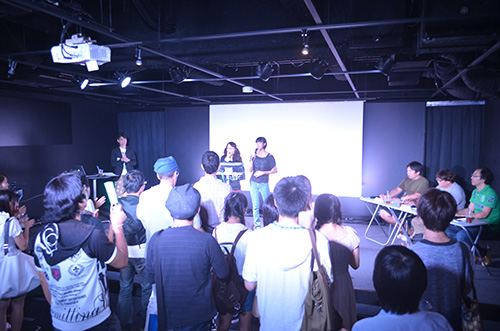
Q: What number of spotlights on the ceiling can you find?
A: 9